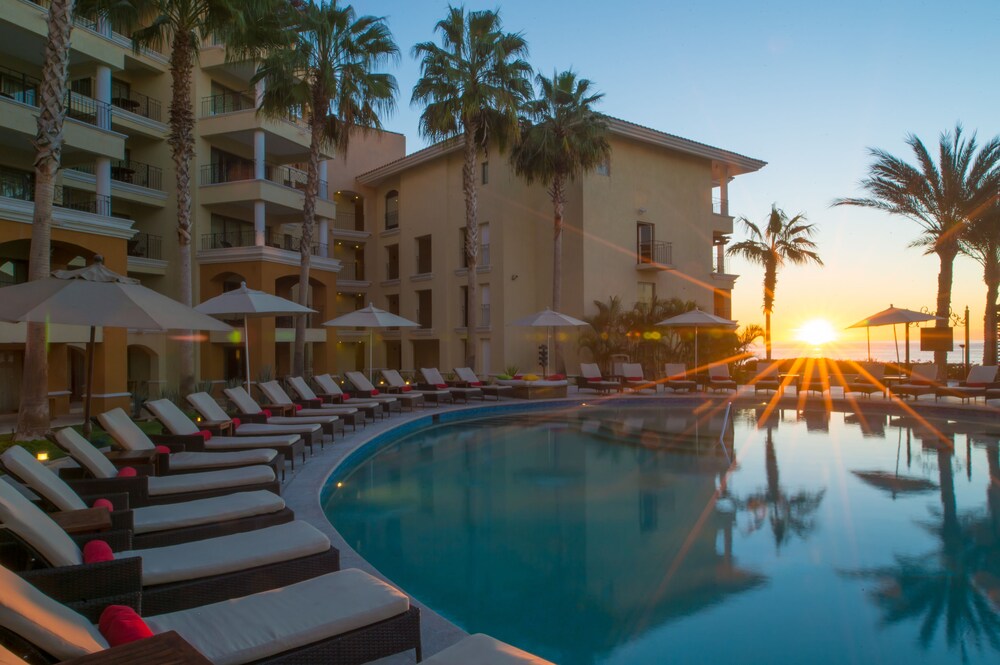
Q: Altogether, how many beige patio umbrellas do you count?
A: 6